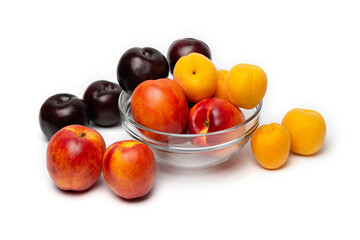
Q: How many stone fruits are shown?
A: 13